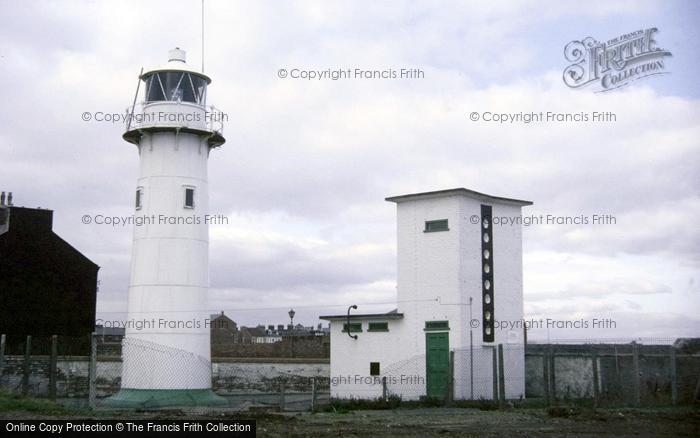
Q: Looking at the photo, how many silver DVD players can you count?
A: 0